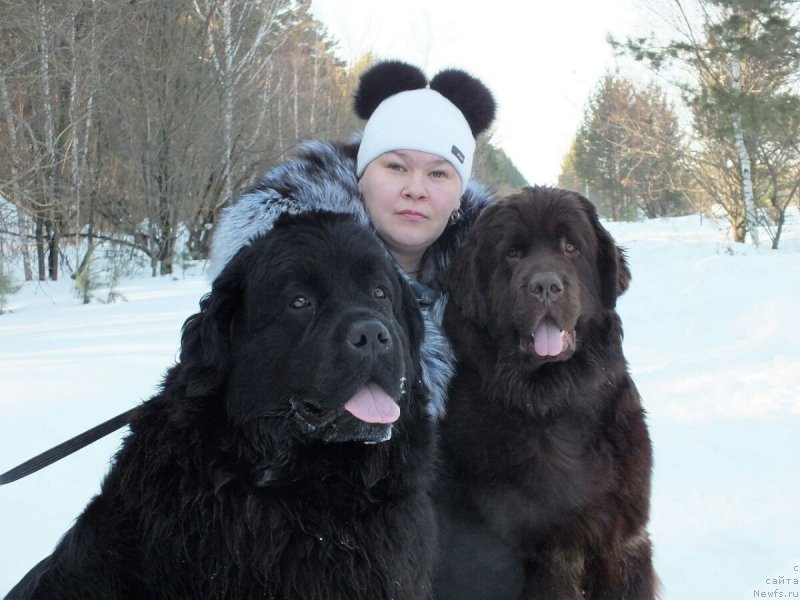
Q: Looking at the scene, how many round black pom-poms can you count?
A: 2